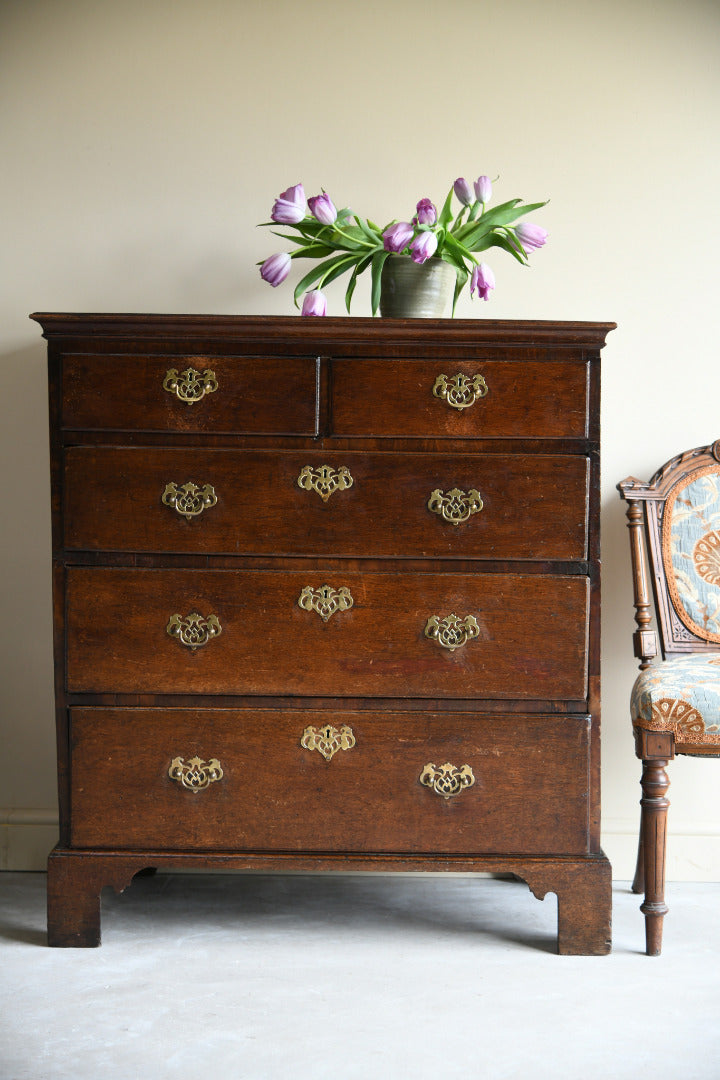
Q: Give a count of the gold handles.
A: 8